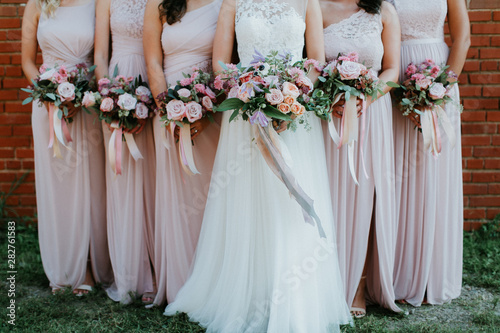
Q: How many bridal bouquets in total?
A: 6